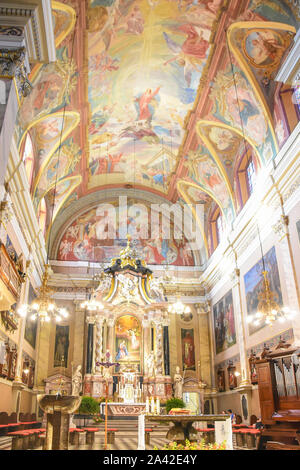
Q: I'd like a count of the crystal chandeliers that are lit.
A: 4